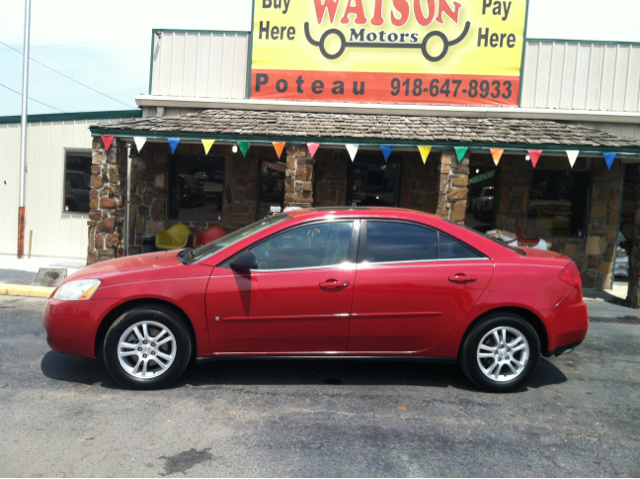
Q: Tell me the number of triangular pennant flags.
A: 15